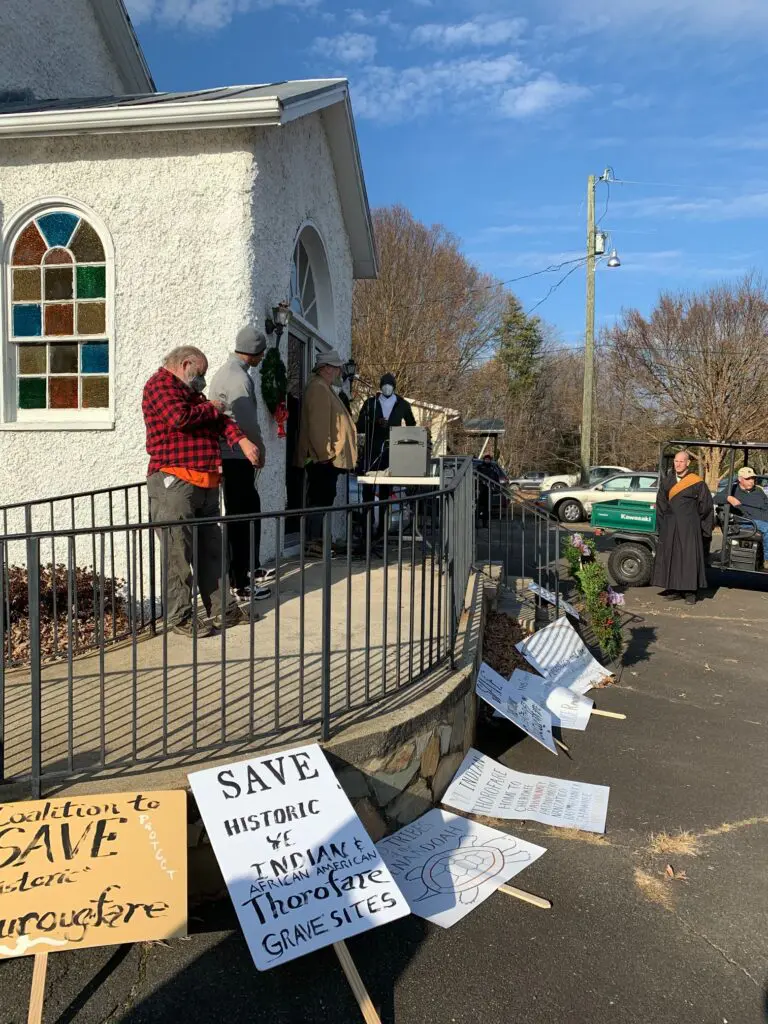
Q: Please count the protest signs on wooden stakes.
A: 5